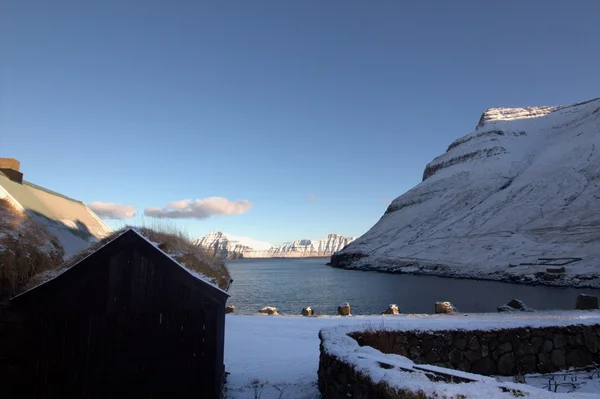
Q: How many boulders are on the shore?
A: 8